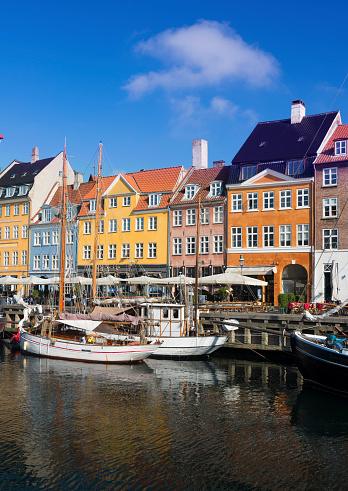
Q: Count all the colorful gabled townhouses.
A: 6